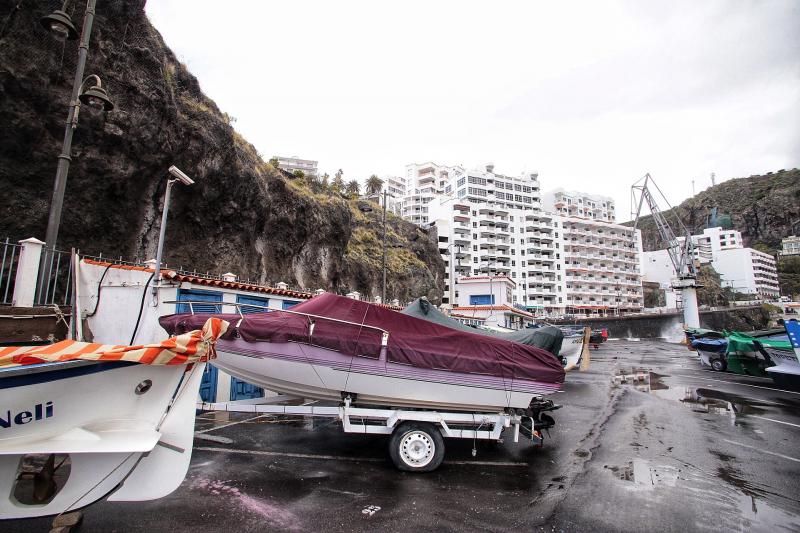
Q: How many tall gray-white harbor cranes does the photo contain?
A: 1